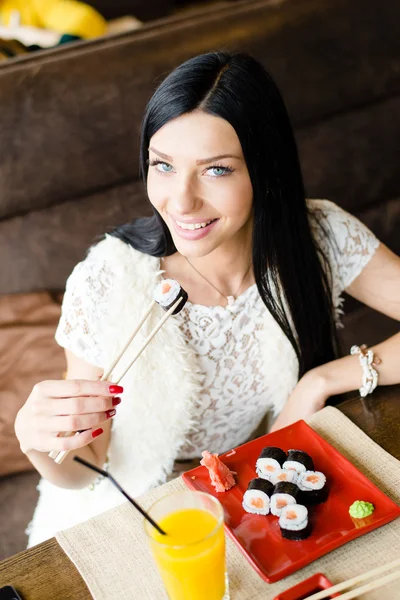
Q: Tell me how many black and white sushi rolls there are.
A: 8